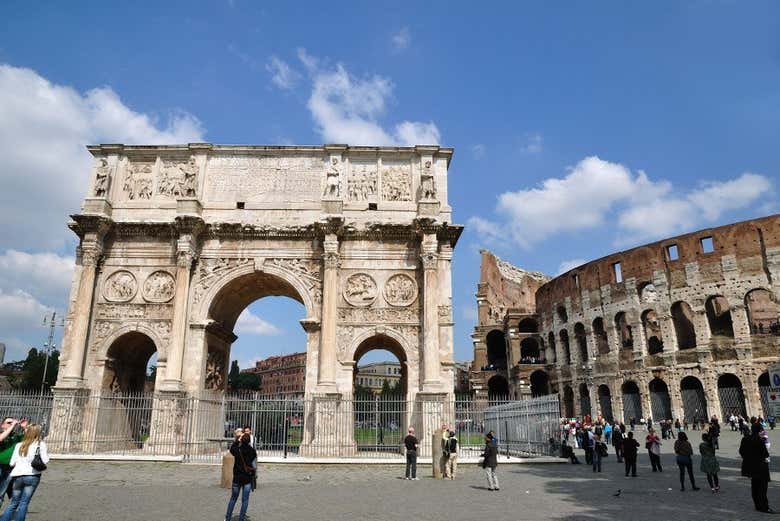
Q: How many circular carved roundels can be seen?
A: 4